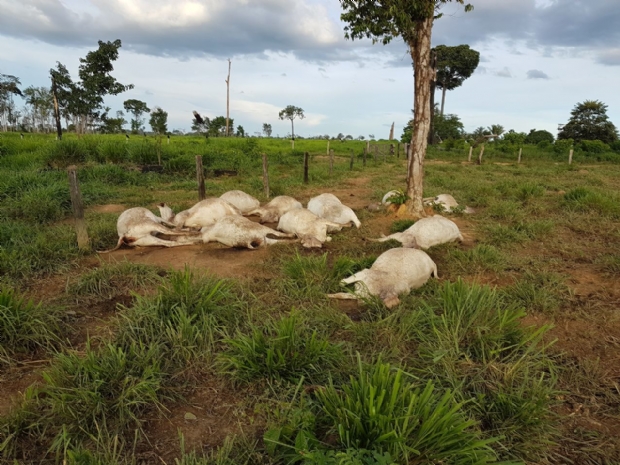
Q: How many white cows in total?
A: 11